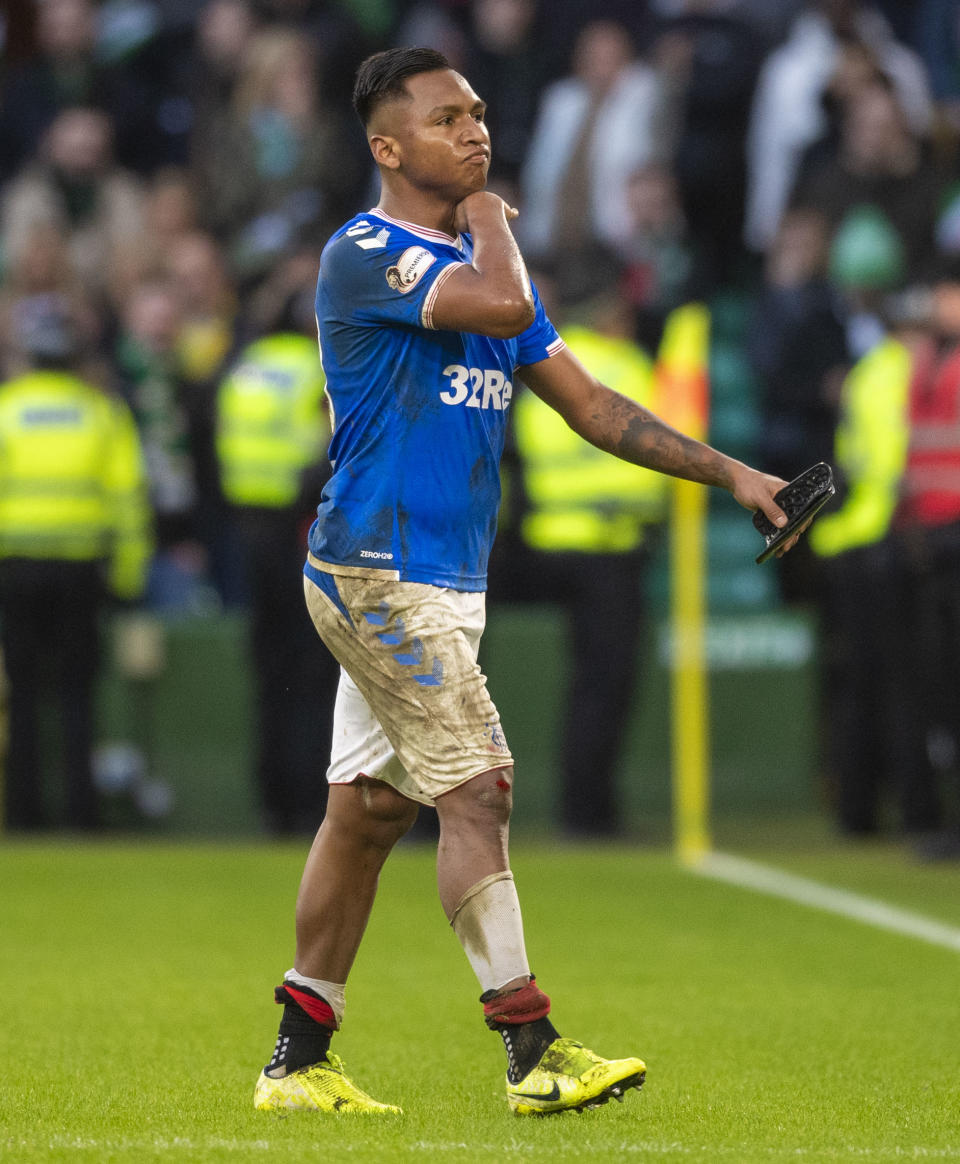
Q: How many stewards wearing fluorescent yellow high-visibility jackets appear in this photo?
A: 4